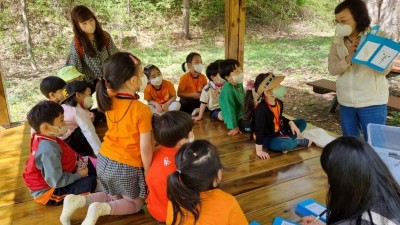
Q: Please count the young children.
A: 12